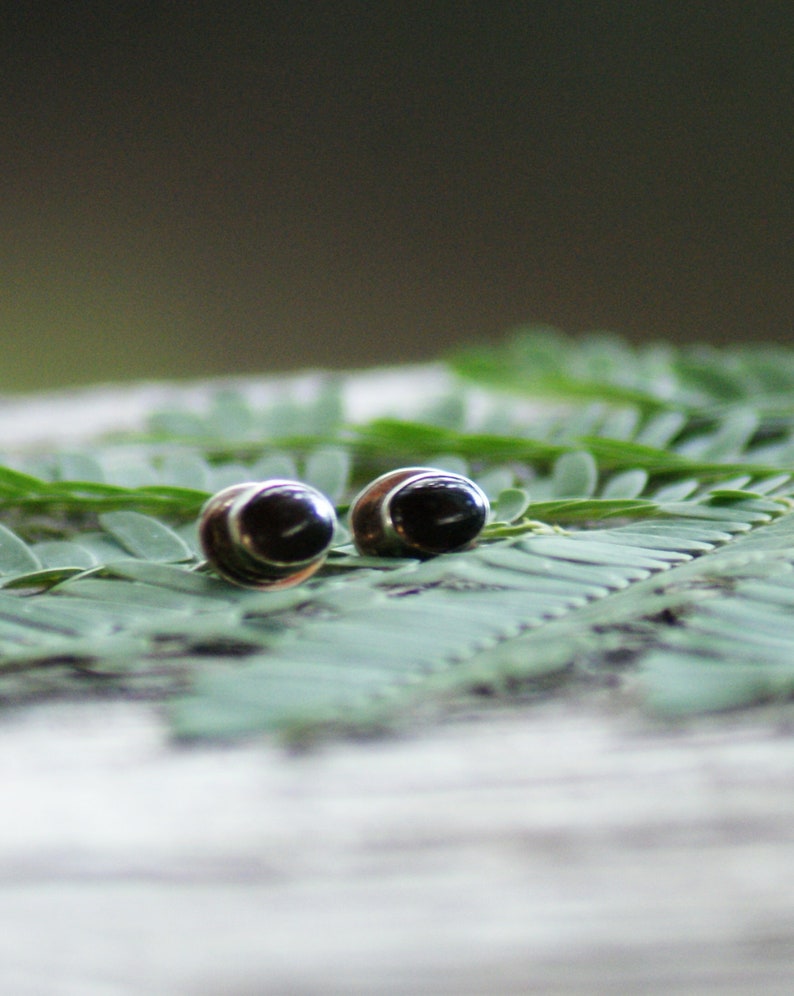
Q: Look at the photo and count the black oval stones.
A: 2